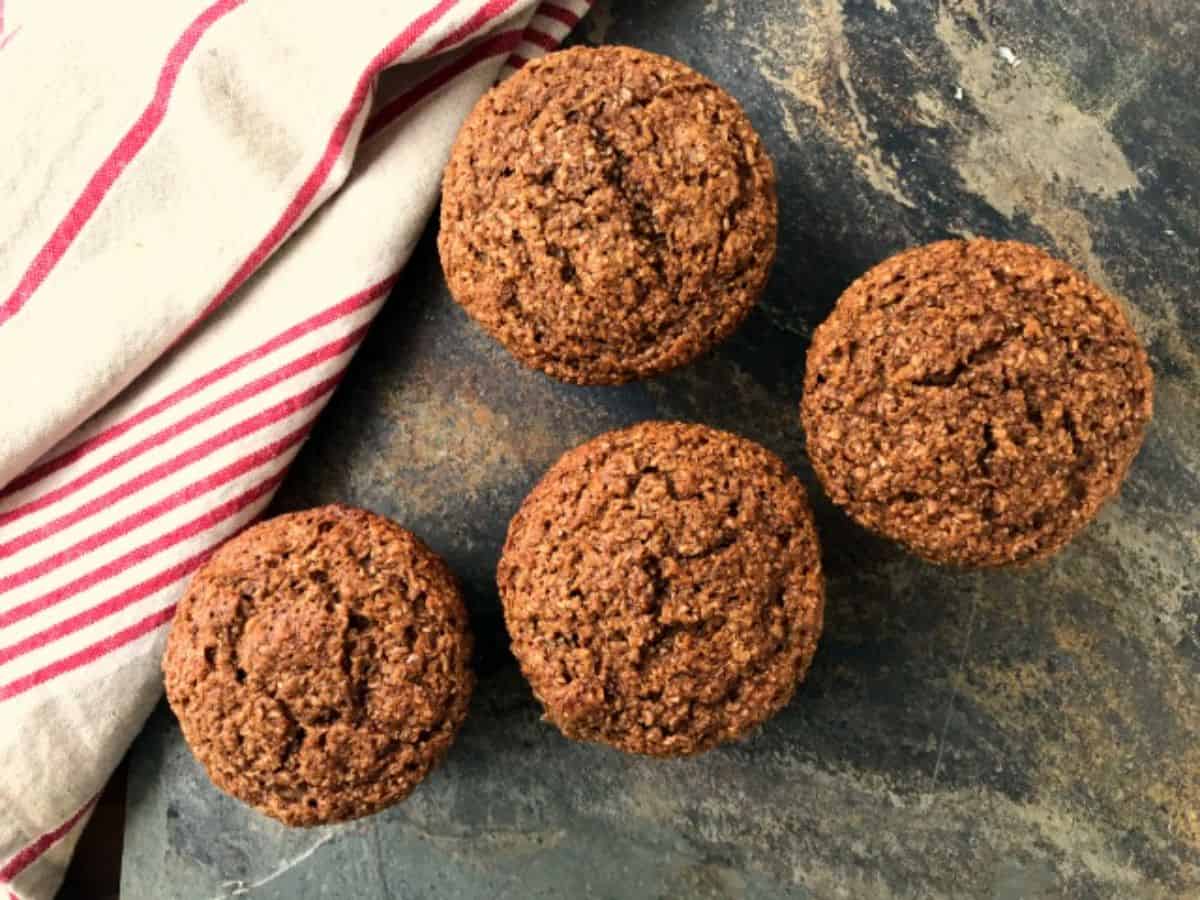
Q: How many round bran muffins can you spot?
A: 4